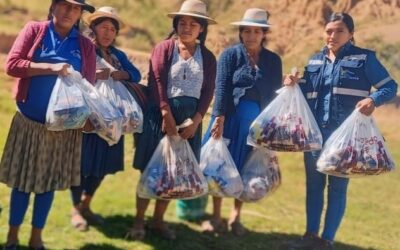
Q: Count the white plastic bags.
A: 8